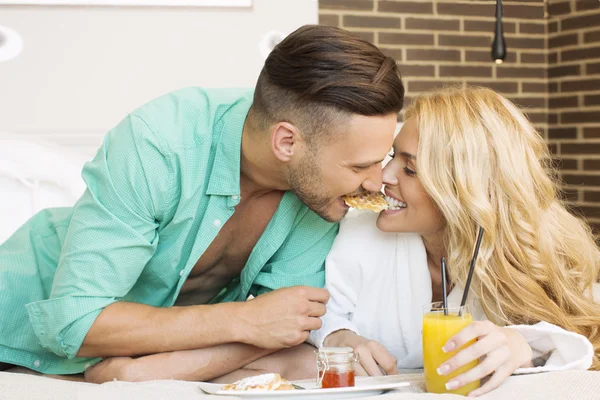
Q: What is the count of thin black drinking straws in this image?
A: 2